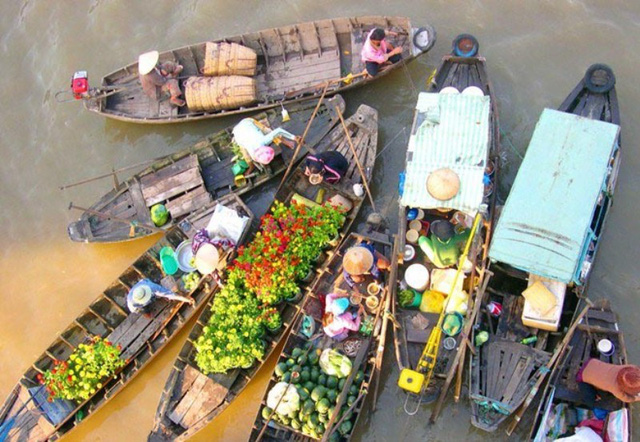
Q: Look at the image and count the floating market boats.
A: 8